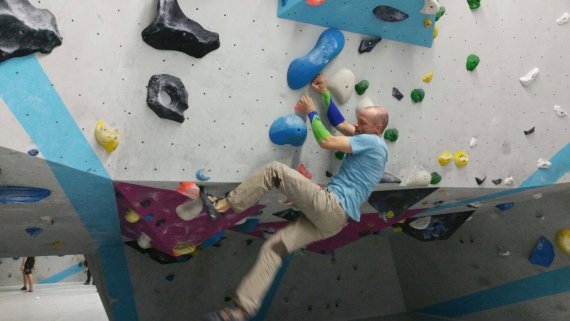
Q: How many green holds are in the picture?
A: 8